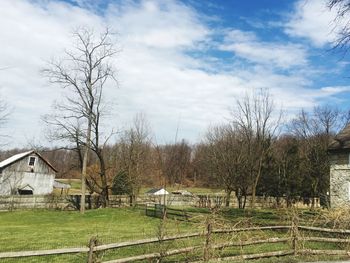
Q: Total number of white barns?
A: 1